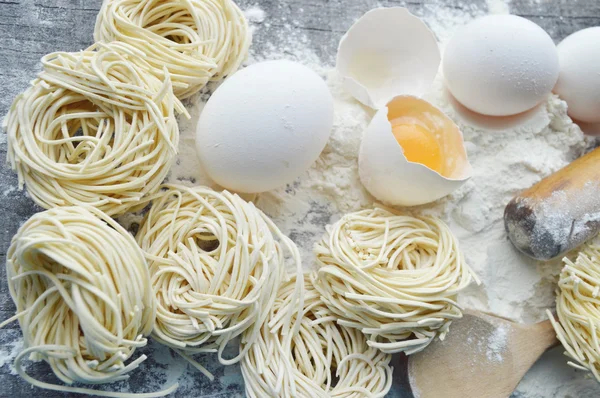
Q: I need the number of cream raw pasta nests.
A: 7